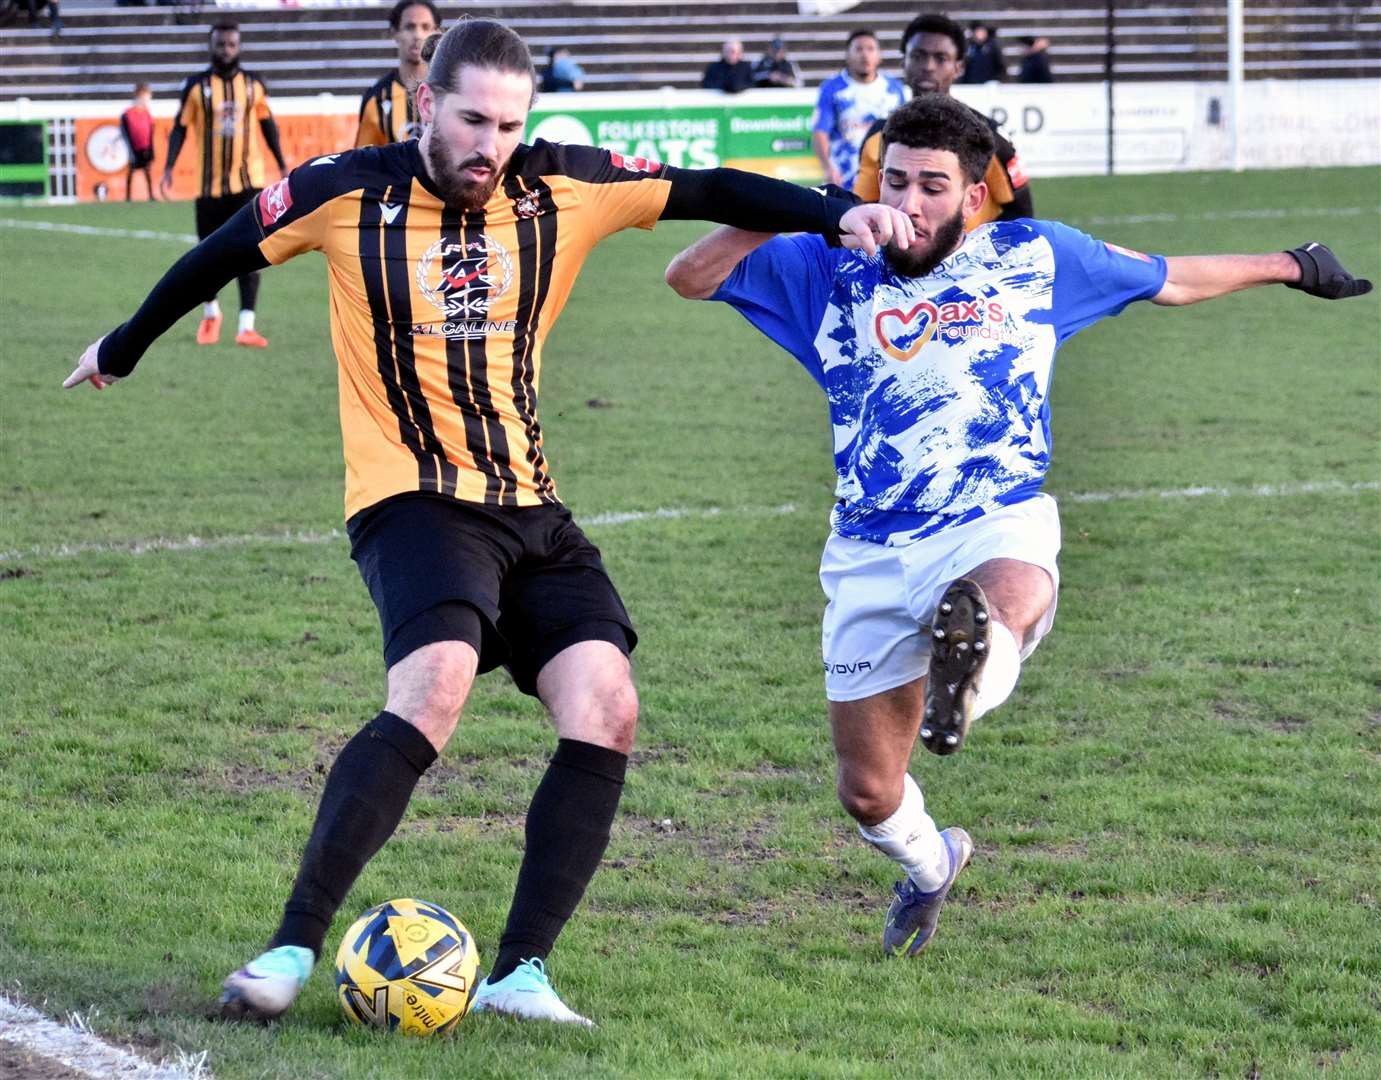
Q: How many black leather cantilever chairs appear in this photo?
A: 0